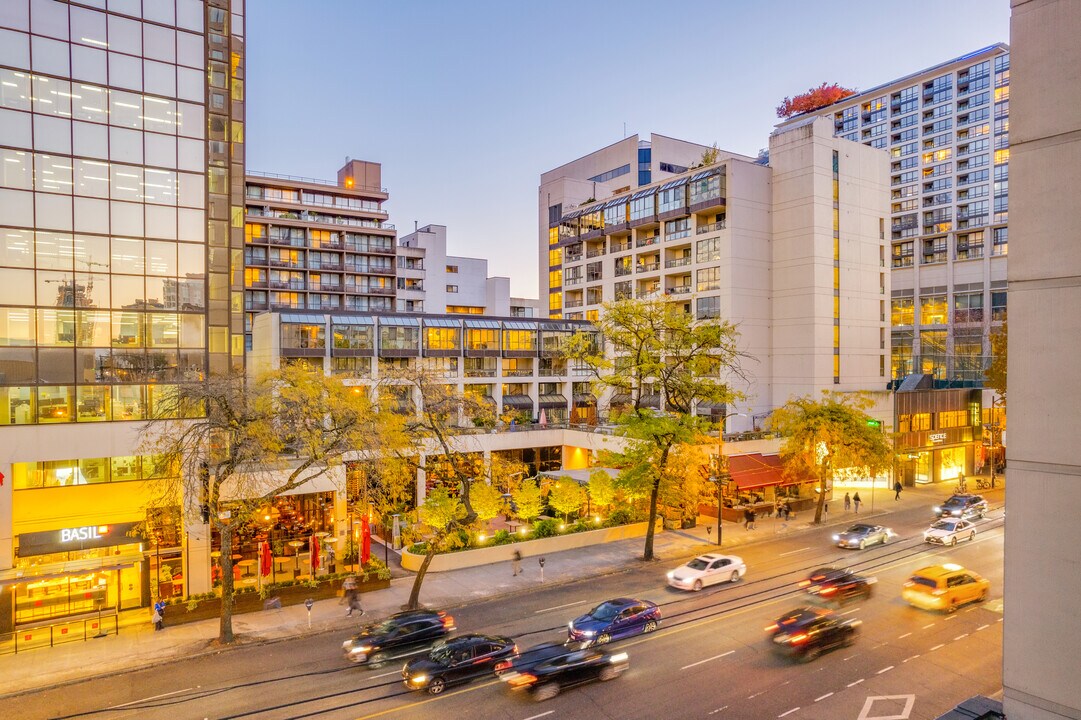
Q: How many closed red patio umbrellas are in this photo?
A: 3